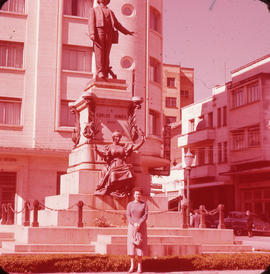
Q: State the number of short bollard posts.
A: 8